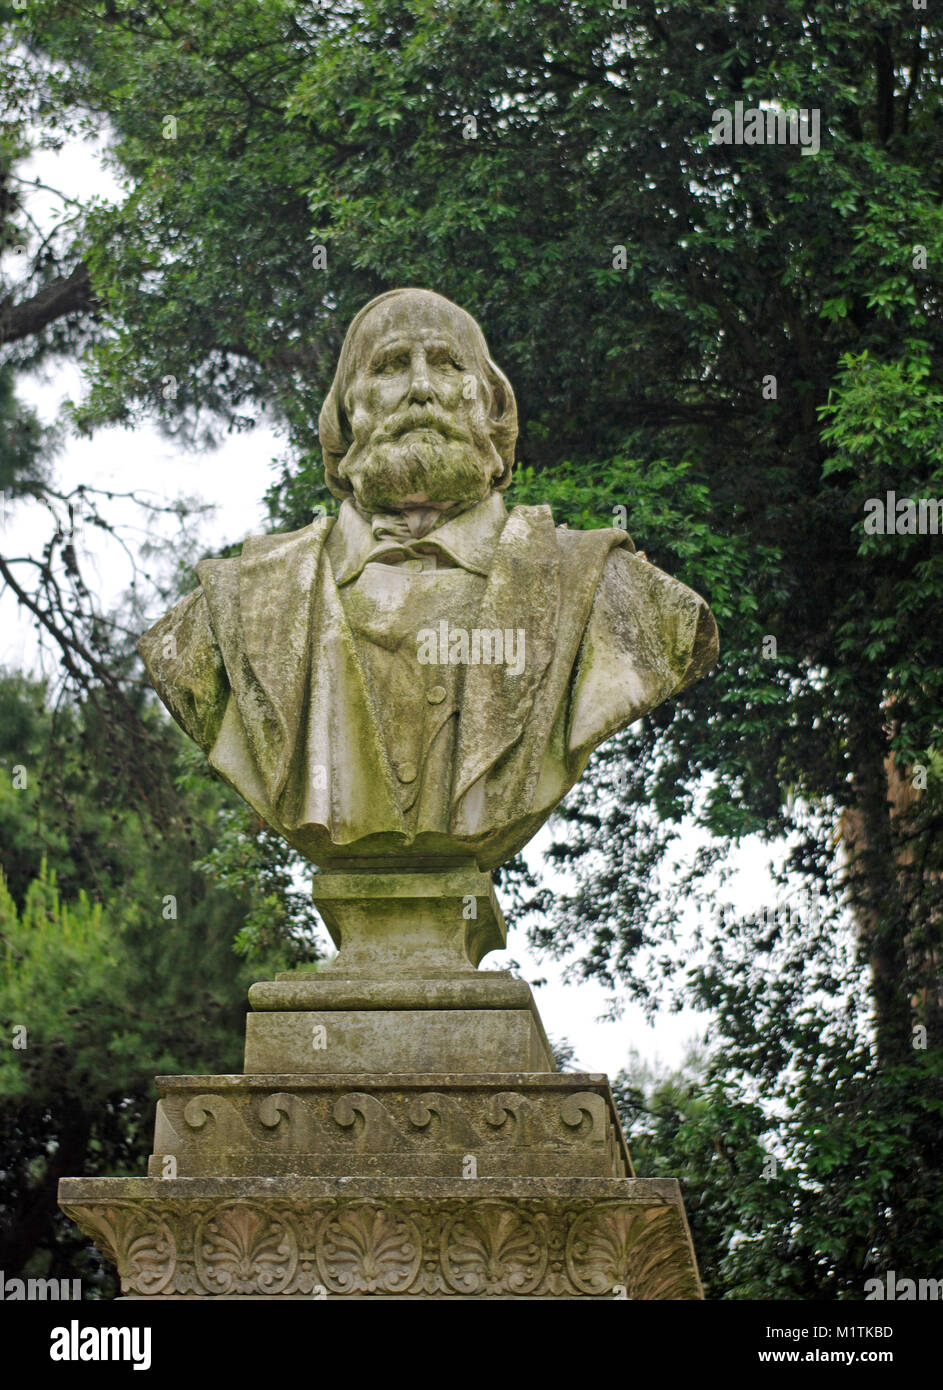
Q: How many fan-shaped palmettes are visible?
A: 5